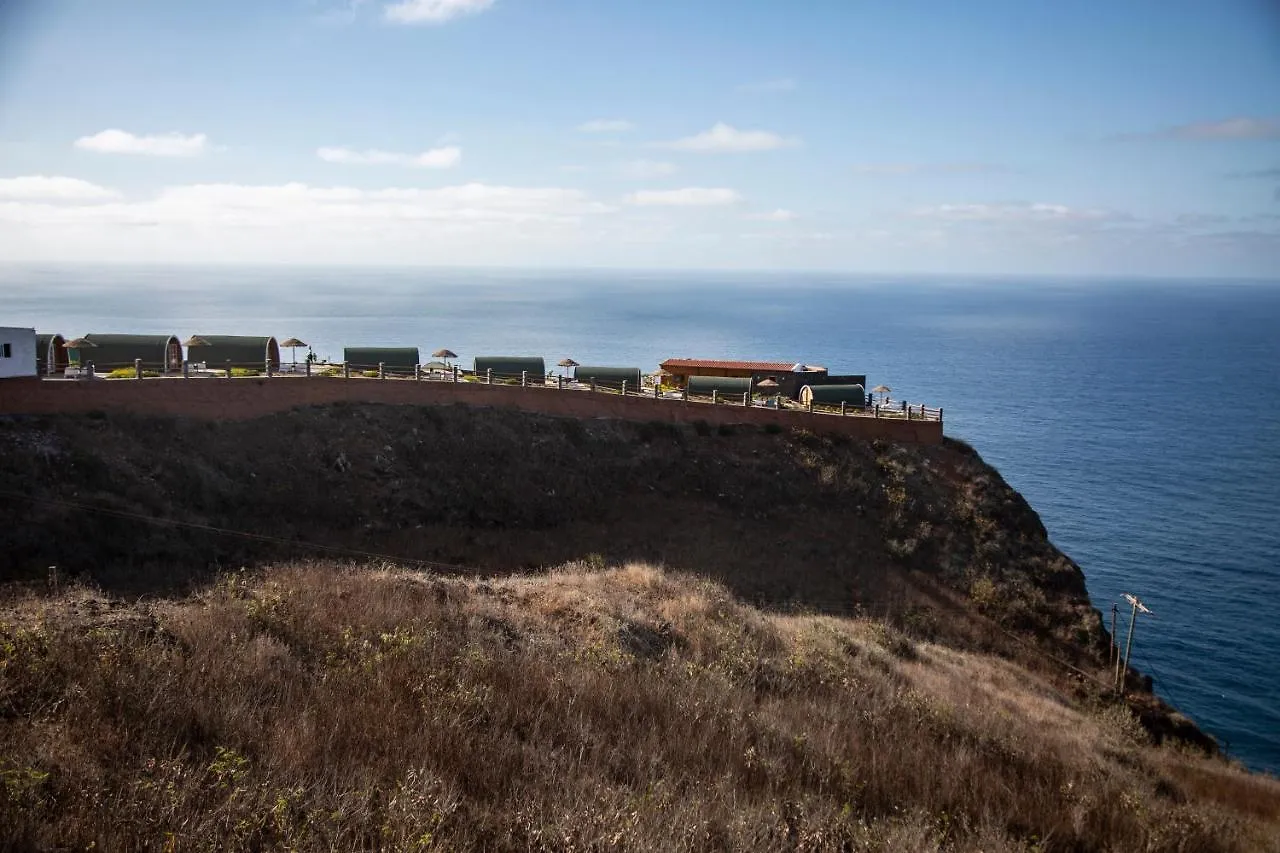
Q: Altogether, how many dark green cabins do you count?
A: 8